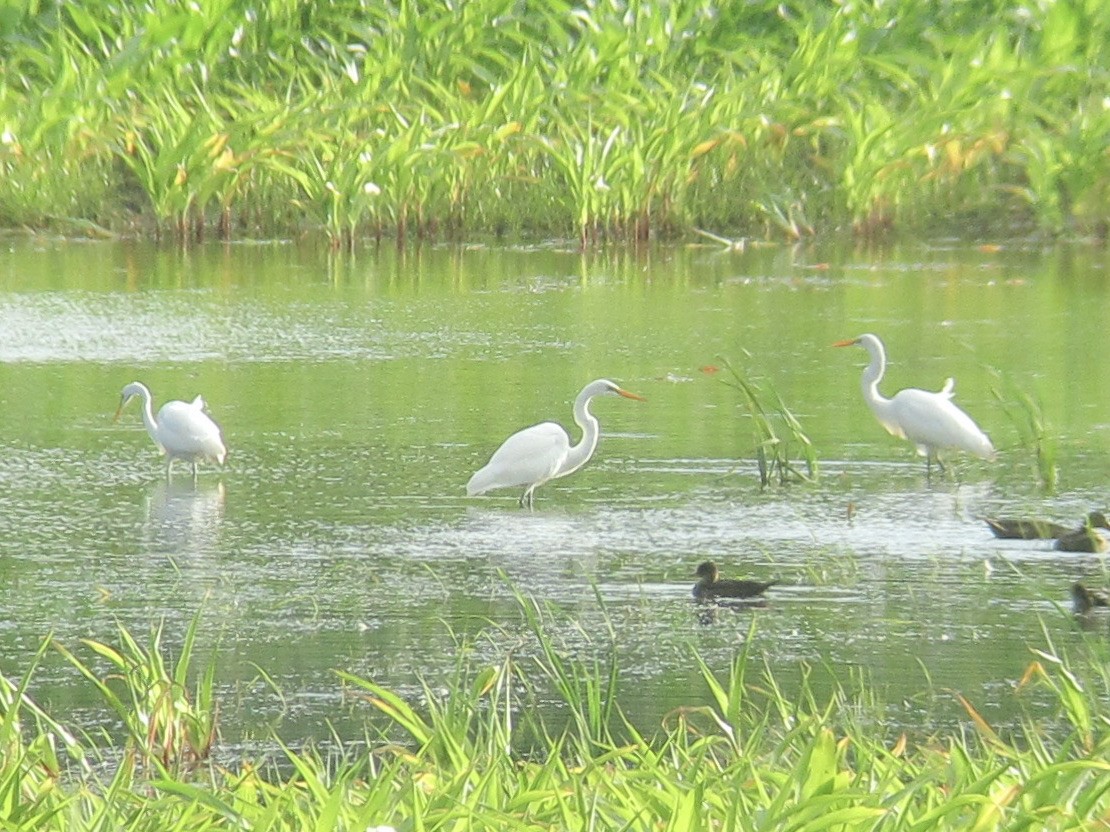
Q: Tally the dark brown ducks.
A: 4